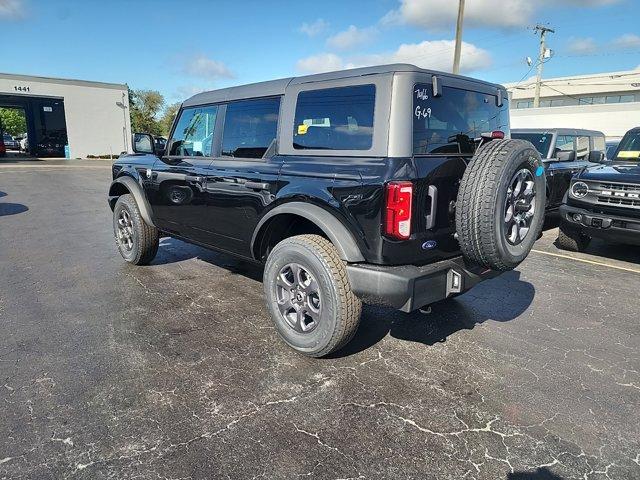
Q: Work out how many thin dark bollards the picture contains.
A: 0